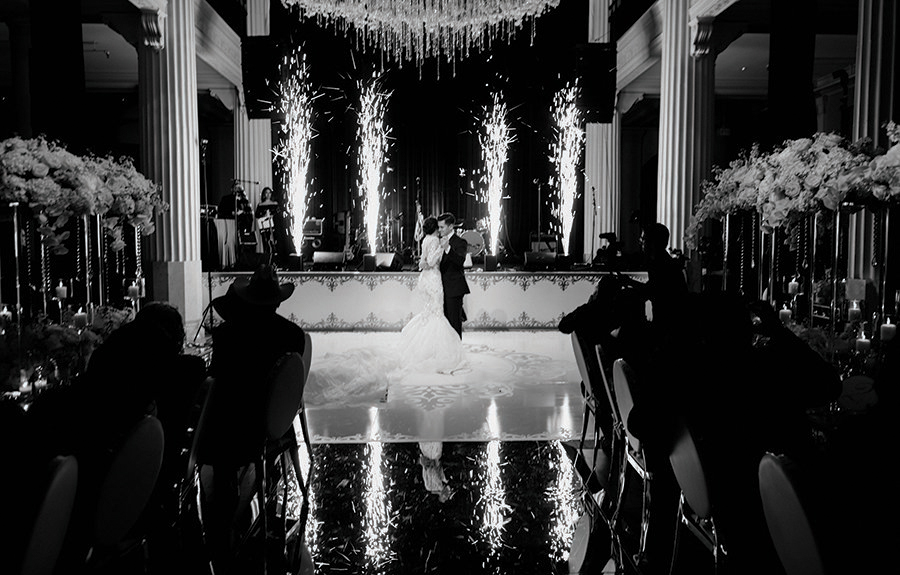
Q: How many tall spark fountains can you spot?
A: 4